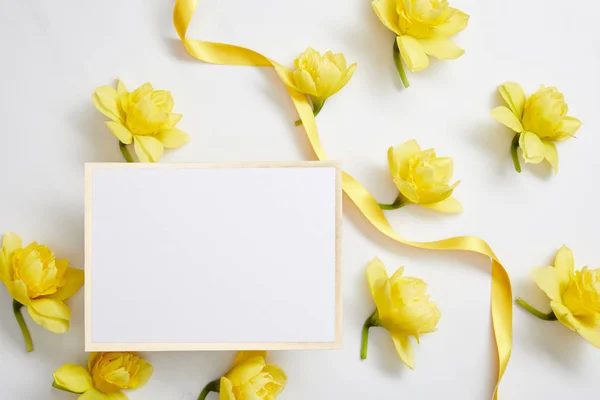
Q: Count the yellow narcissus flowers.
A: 10